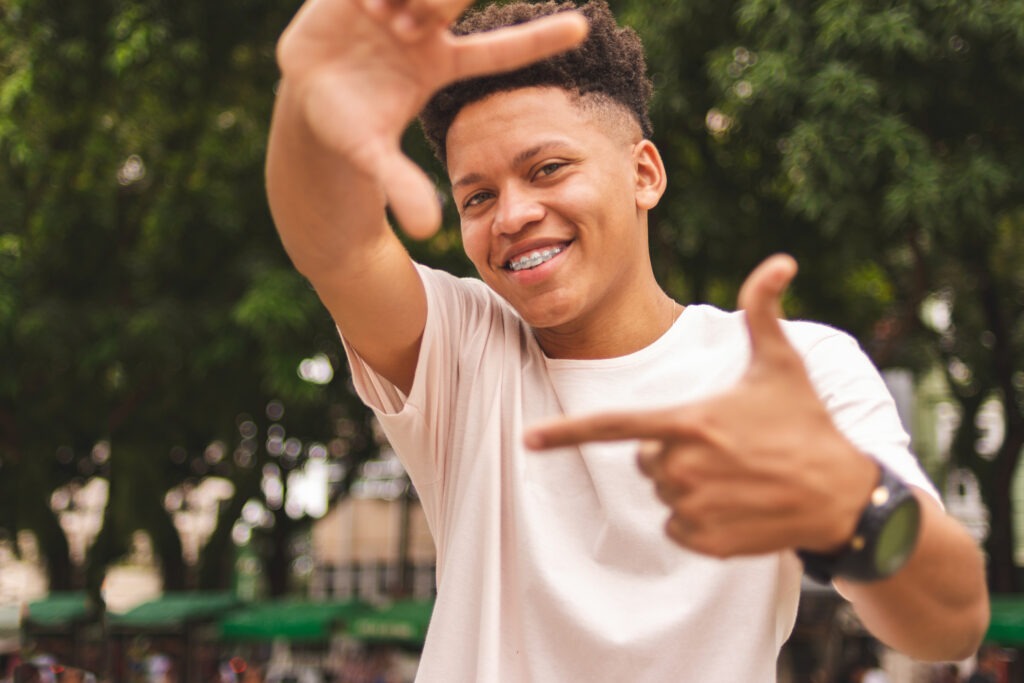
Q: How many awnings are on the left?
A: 4